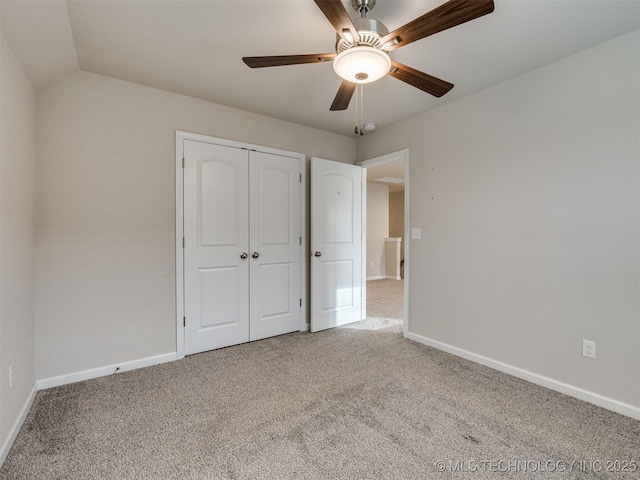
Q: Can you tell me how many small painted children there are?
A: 0